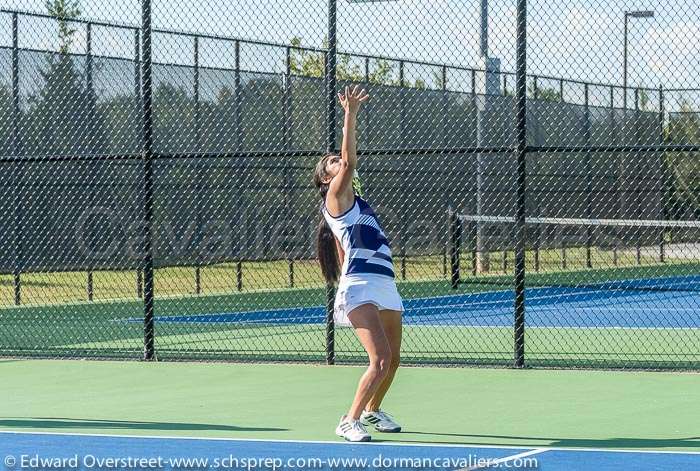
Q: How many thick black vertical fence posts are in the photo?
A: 3